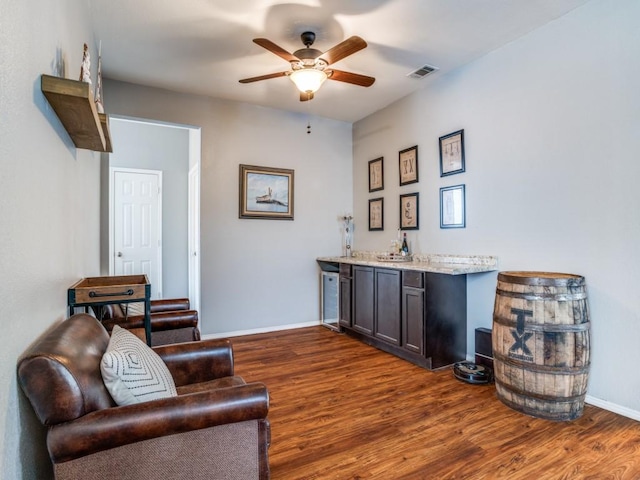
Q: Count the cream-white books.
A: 0